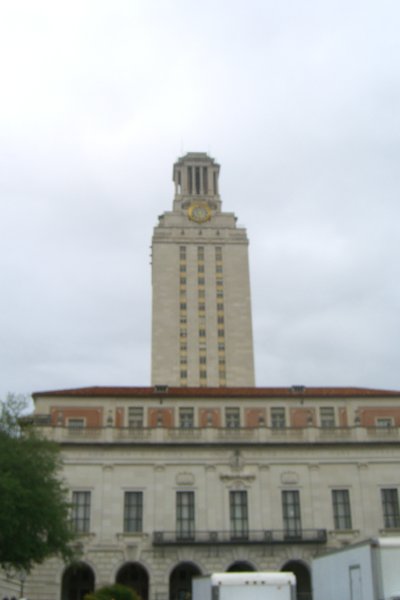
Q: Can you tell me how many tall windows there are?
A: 7